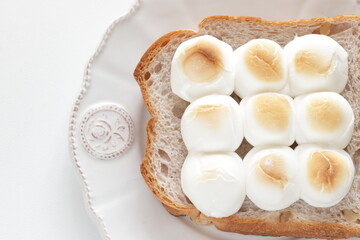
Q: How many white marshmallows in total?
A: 9